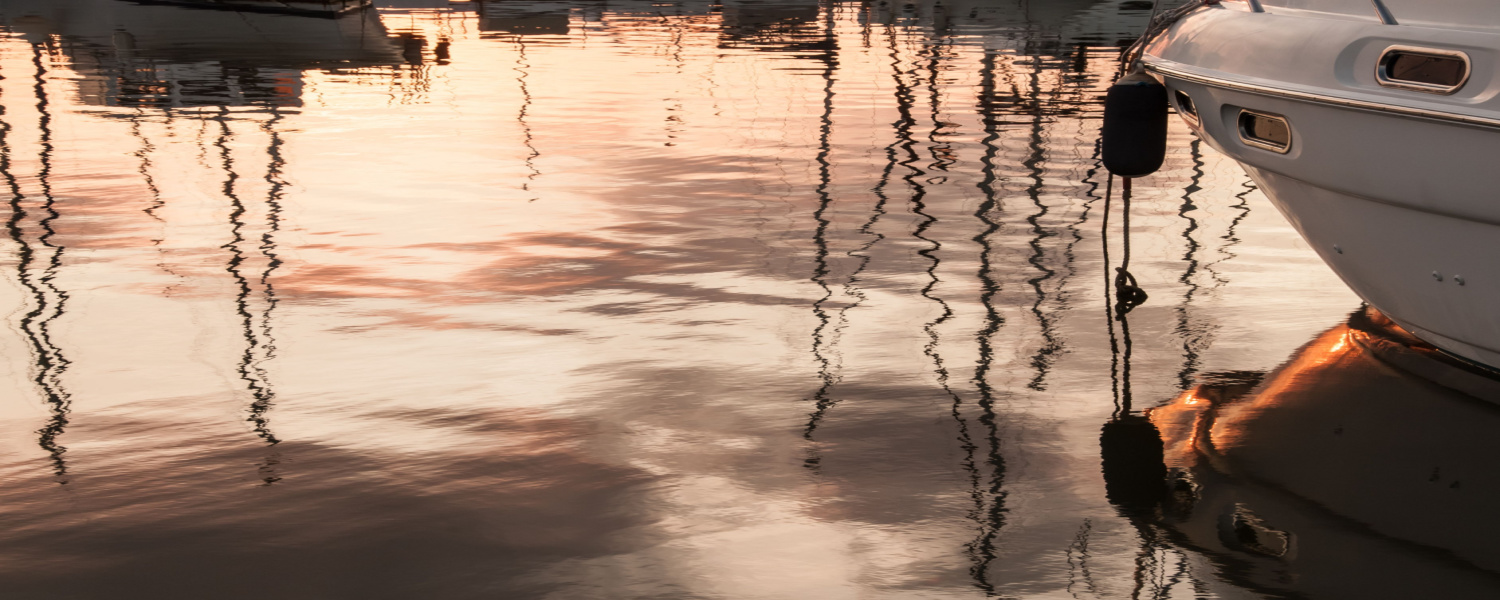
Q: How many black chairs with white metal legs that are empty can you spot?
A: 0